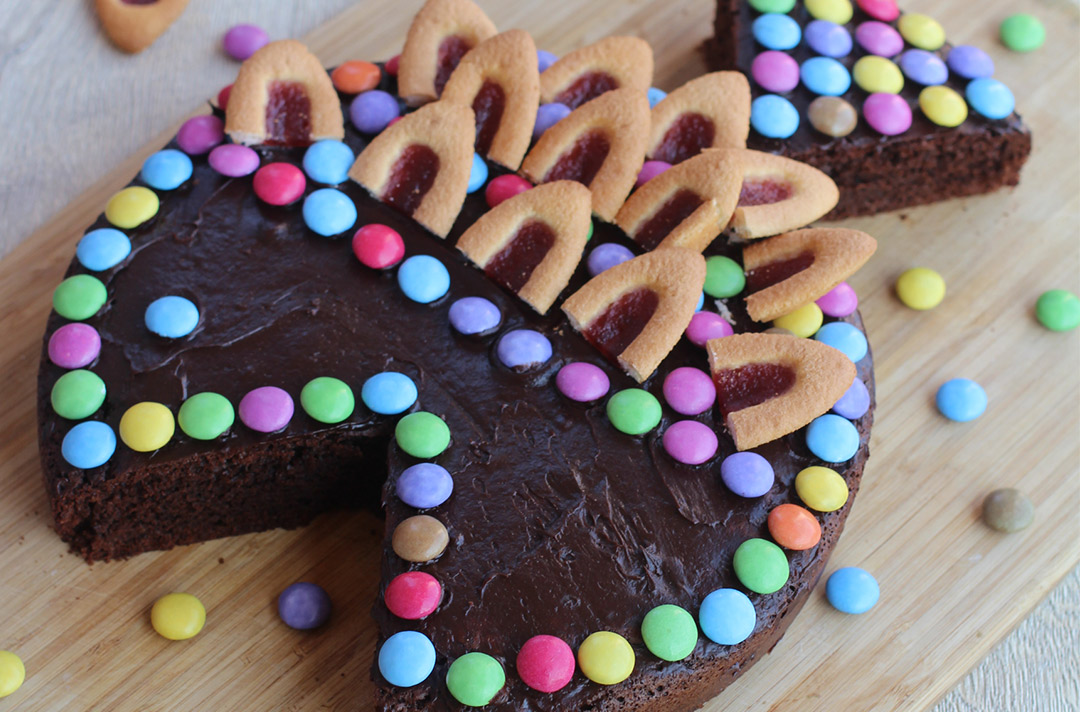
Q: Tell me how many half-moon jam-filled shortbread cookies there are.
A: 14